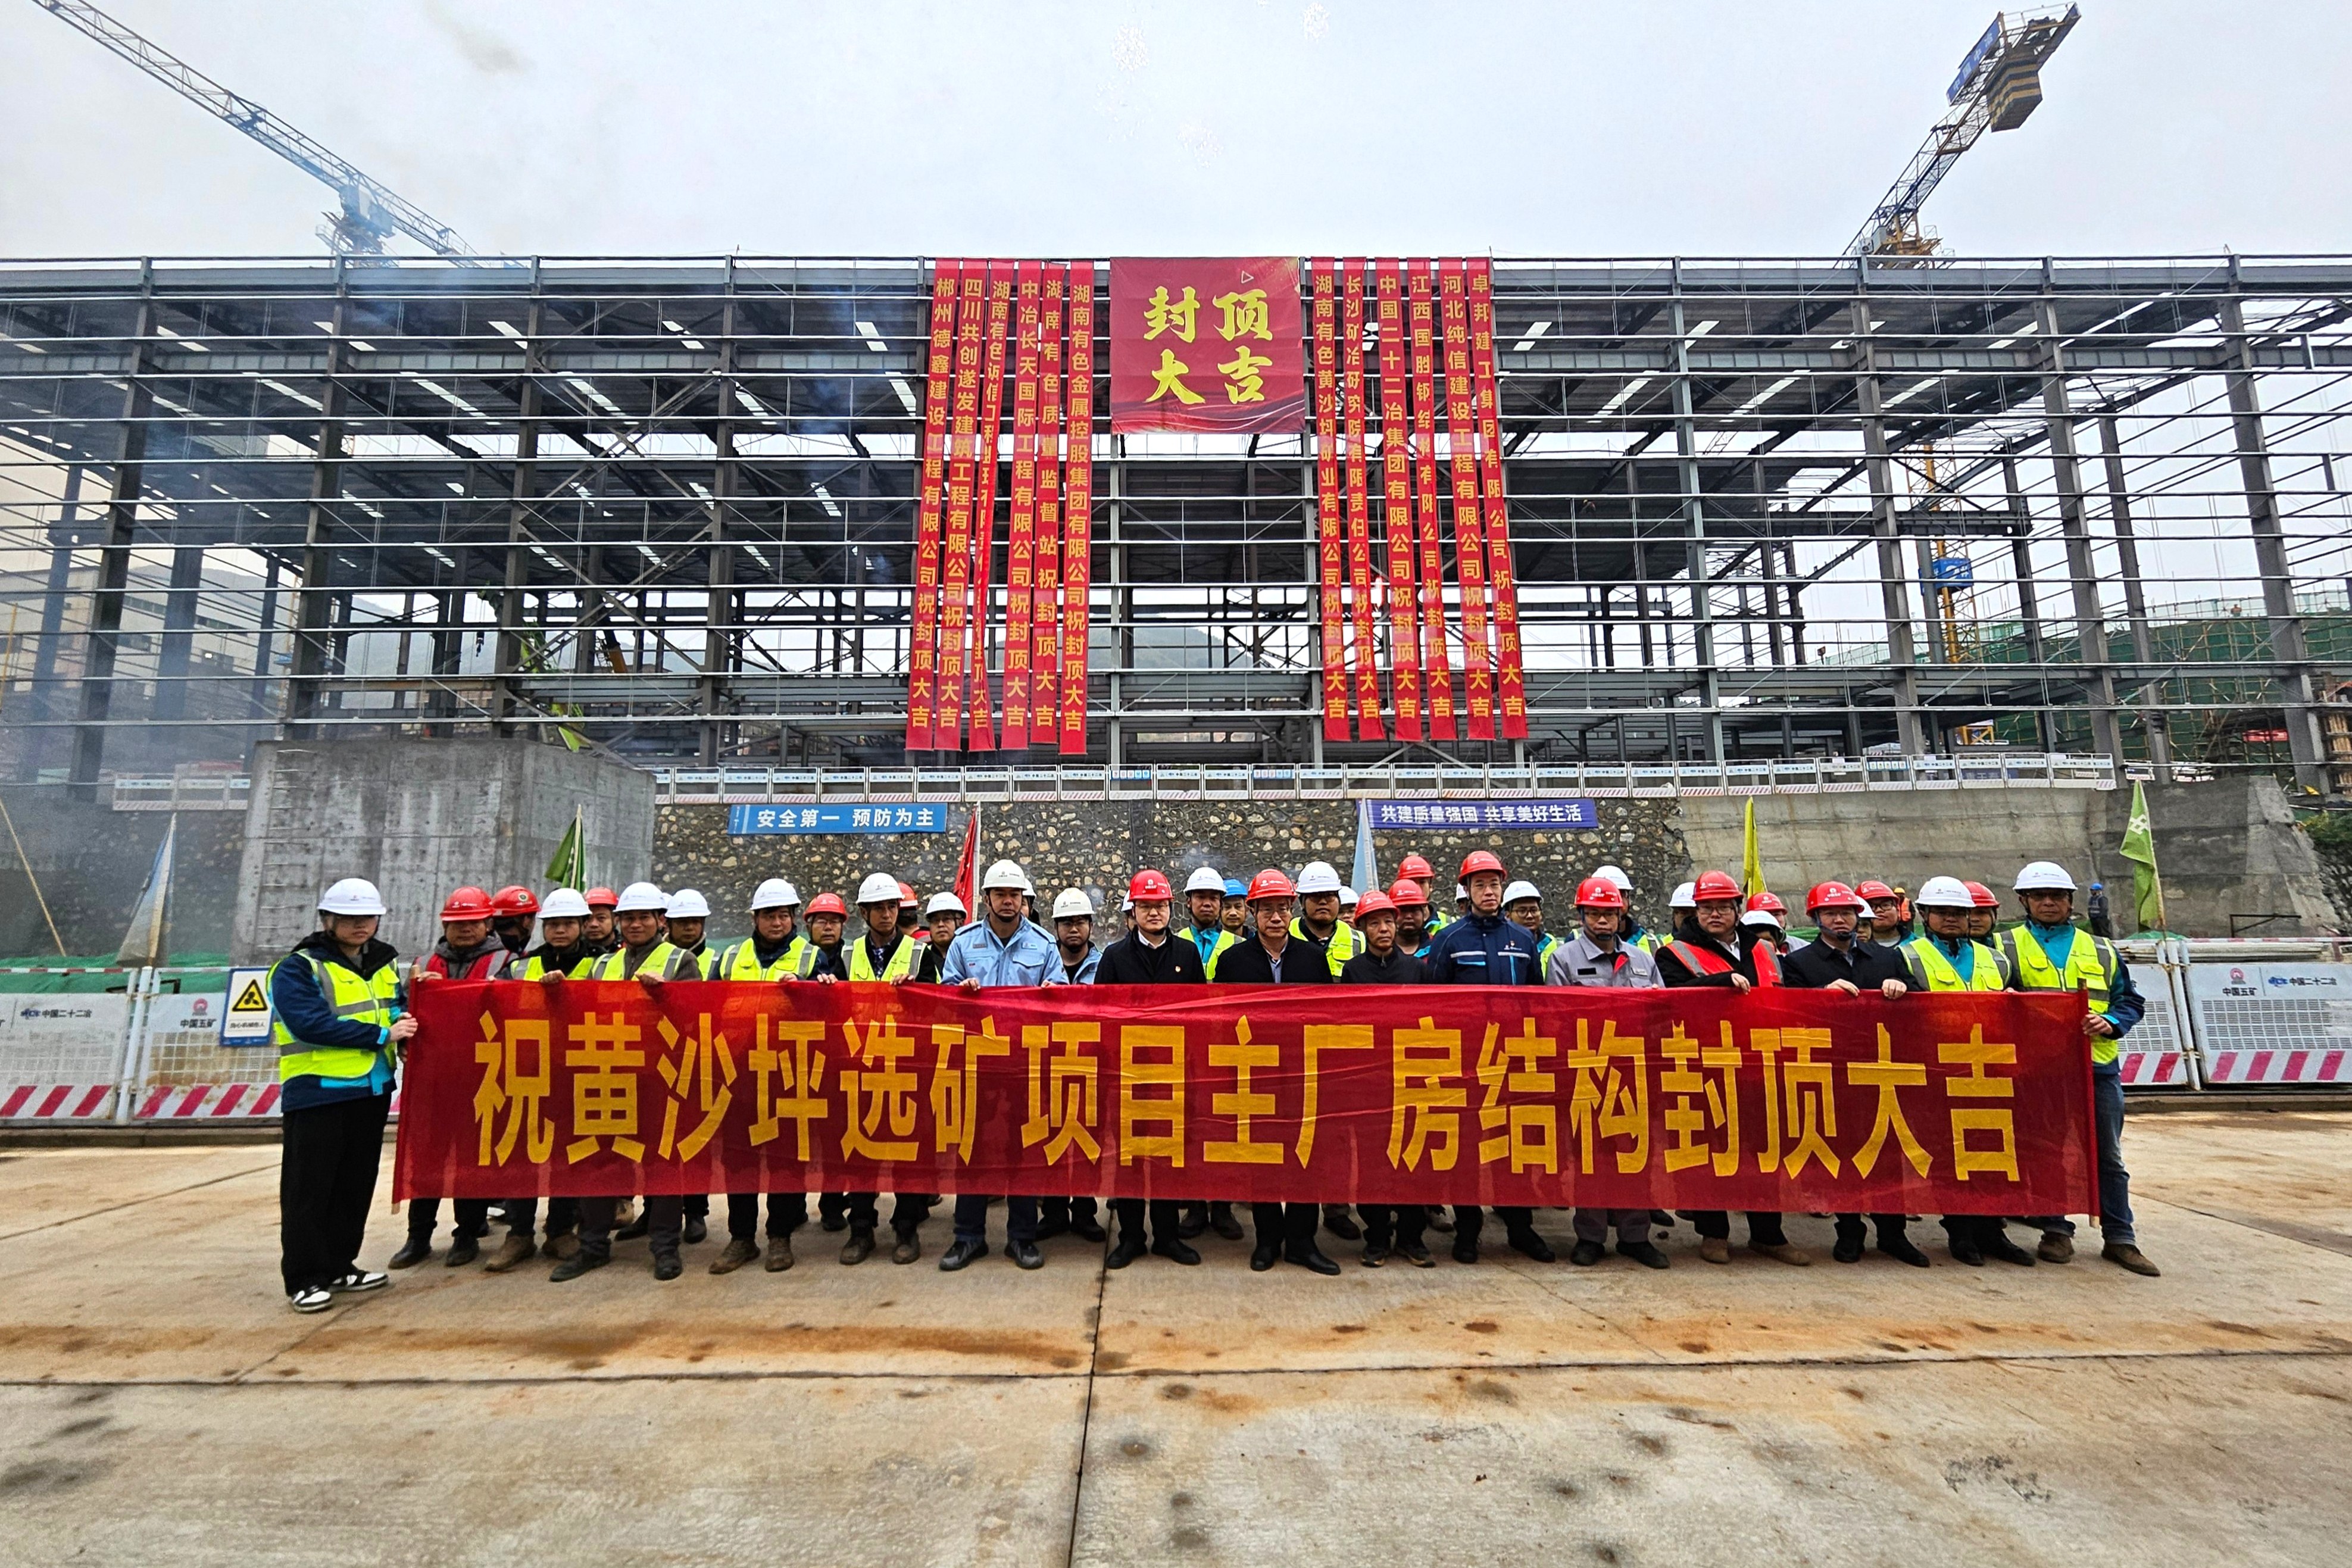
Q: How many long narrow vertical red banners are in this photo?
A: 12